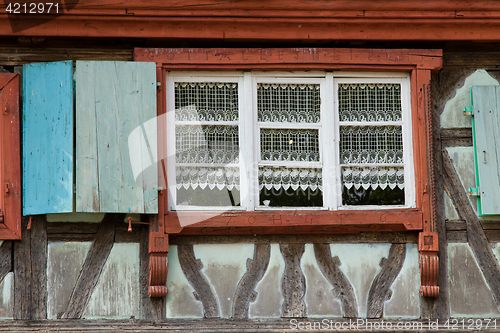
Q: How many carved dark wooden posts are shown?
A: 5